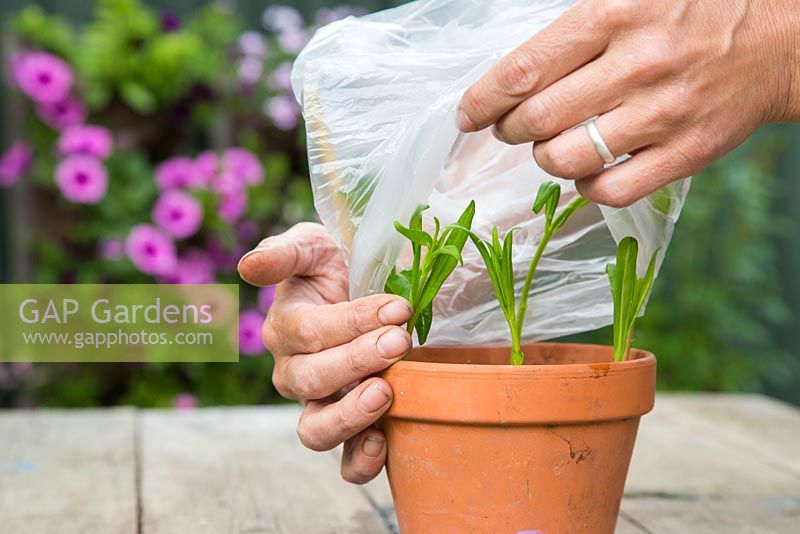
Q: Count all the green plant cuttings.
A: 4